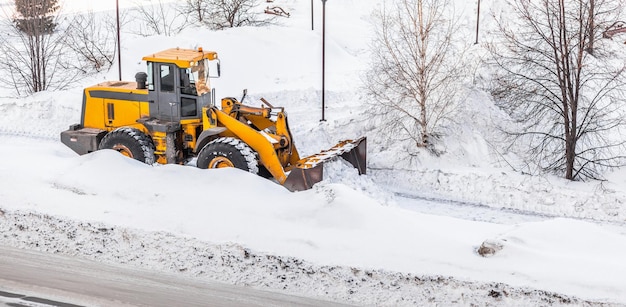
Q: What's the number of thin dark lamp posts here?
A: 4